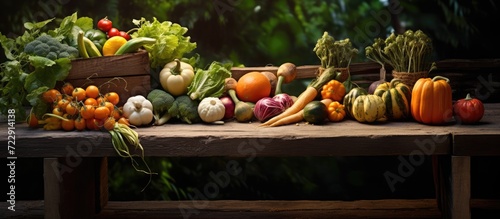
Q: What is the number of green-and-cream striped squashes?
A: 3